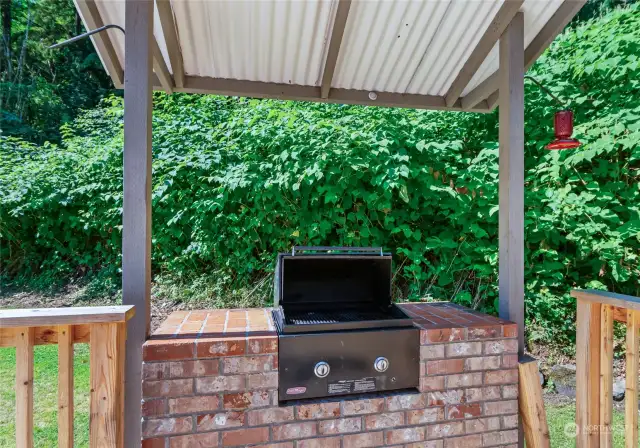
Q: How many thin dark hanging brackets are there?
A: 2